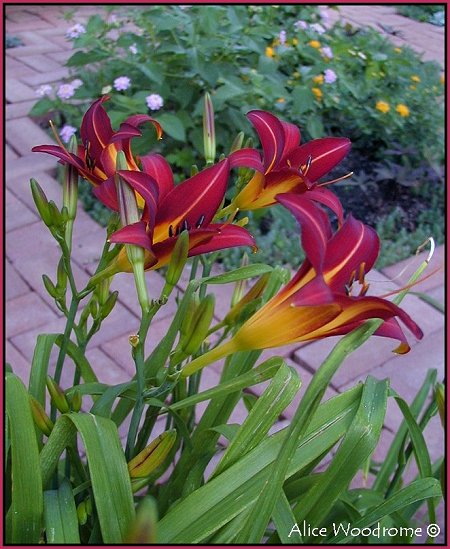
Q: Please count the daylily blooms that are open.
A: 4